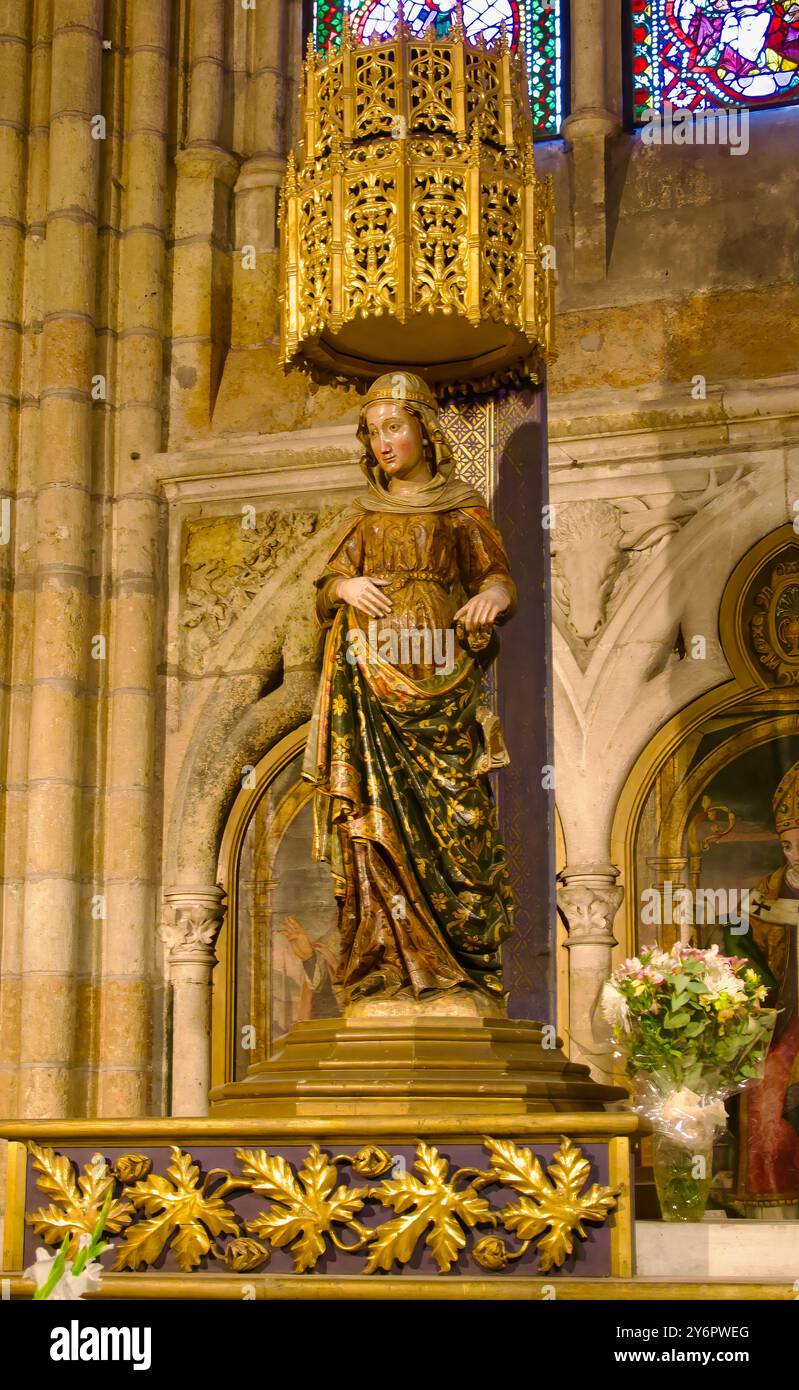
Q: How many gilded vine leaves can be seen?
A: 5